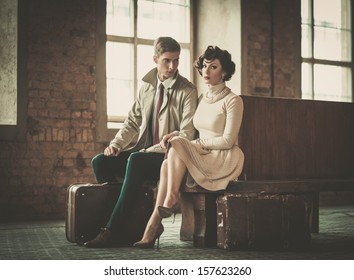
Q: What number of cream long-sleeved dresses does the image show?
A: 1